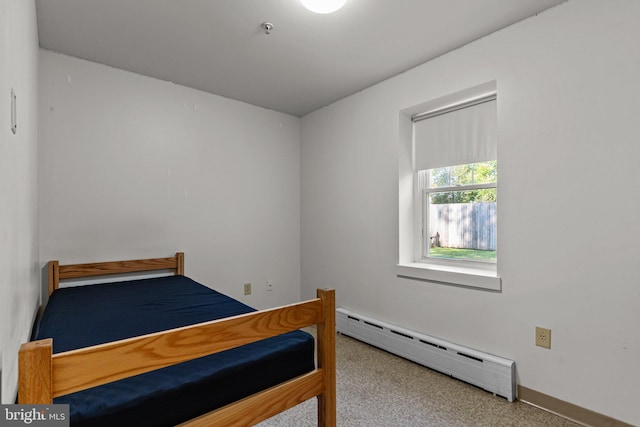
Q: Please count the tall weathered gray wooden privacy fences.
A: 1